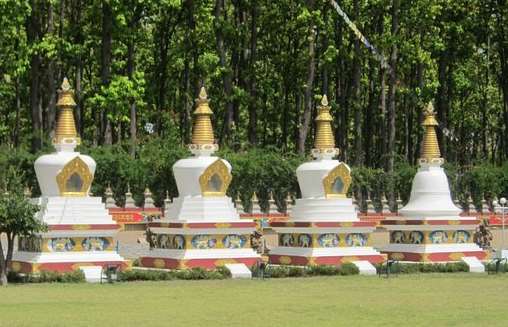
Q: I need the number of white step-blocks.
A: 4